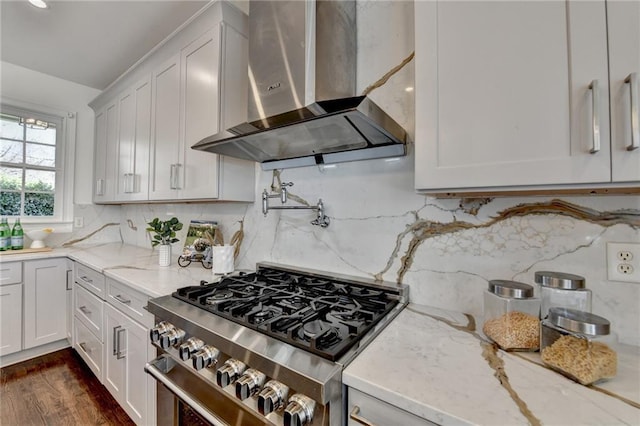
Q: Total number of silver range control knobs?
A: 8